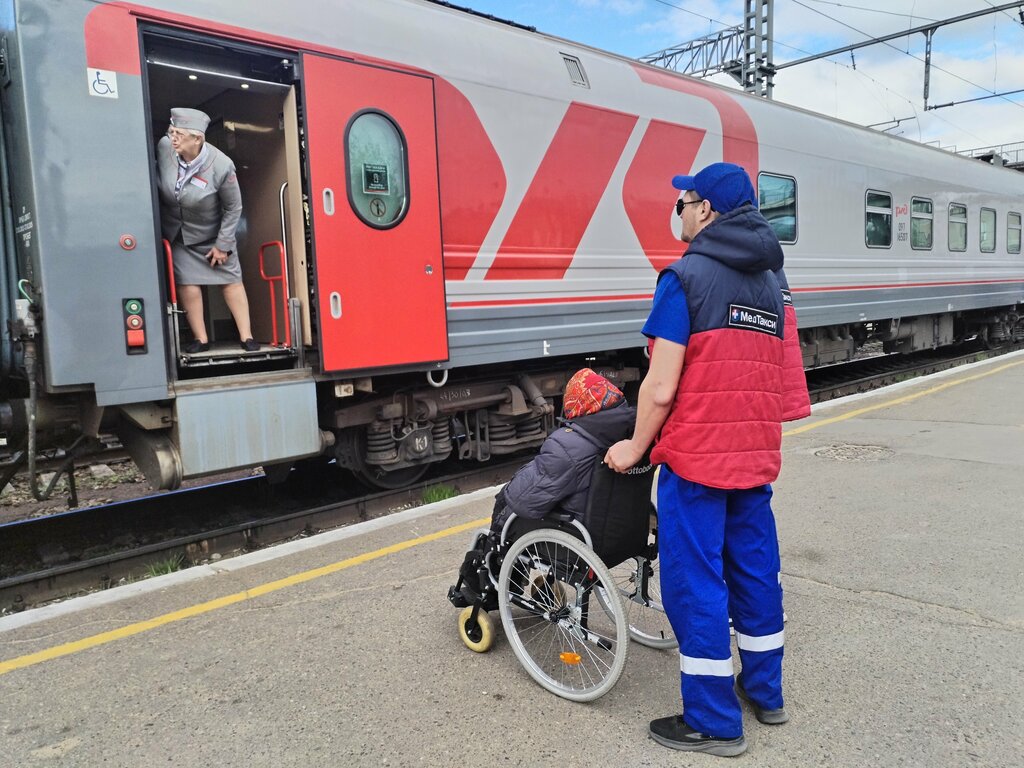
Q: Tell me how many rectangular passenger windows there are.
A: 6